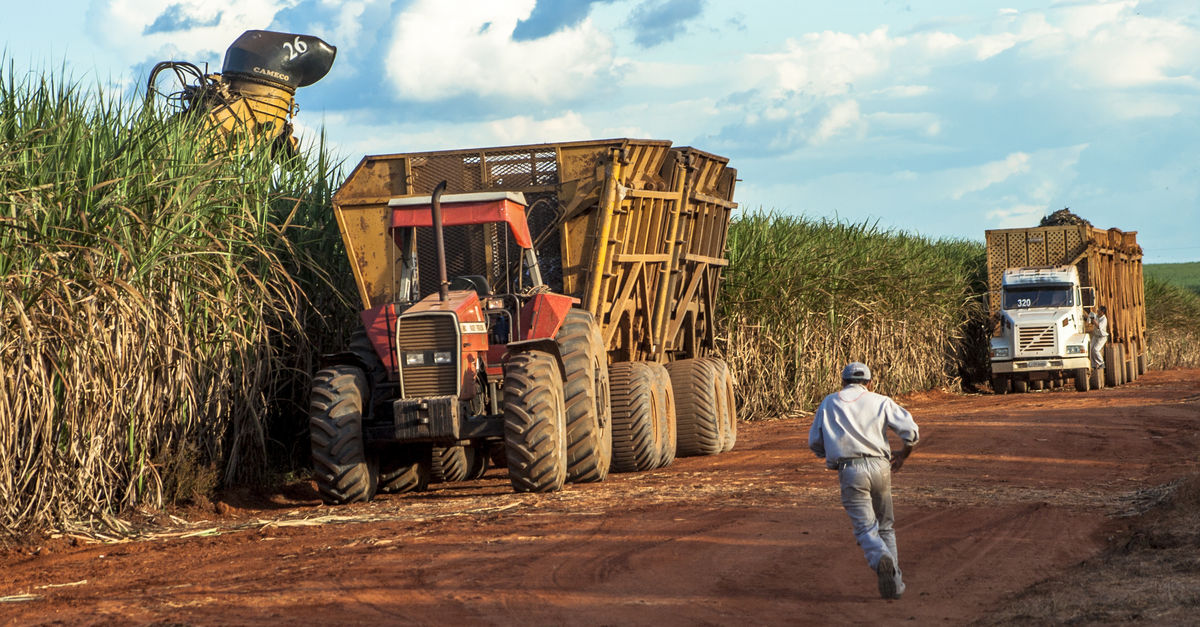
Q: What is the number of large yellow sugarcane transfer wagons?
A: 2